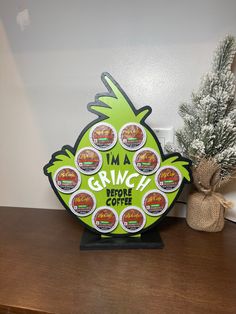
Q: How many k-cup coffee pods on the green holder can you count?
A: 10